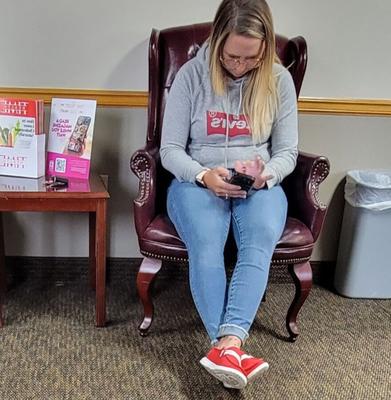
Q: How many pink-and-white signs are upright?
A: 1